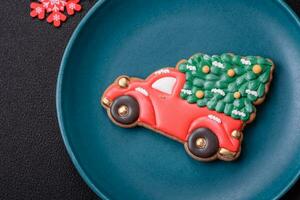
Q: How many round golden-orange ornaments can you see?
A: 5